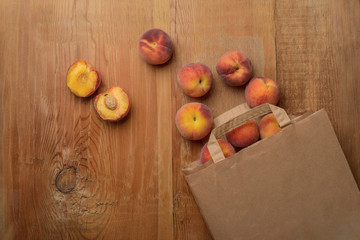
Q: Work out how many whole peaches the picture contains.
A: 8